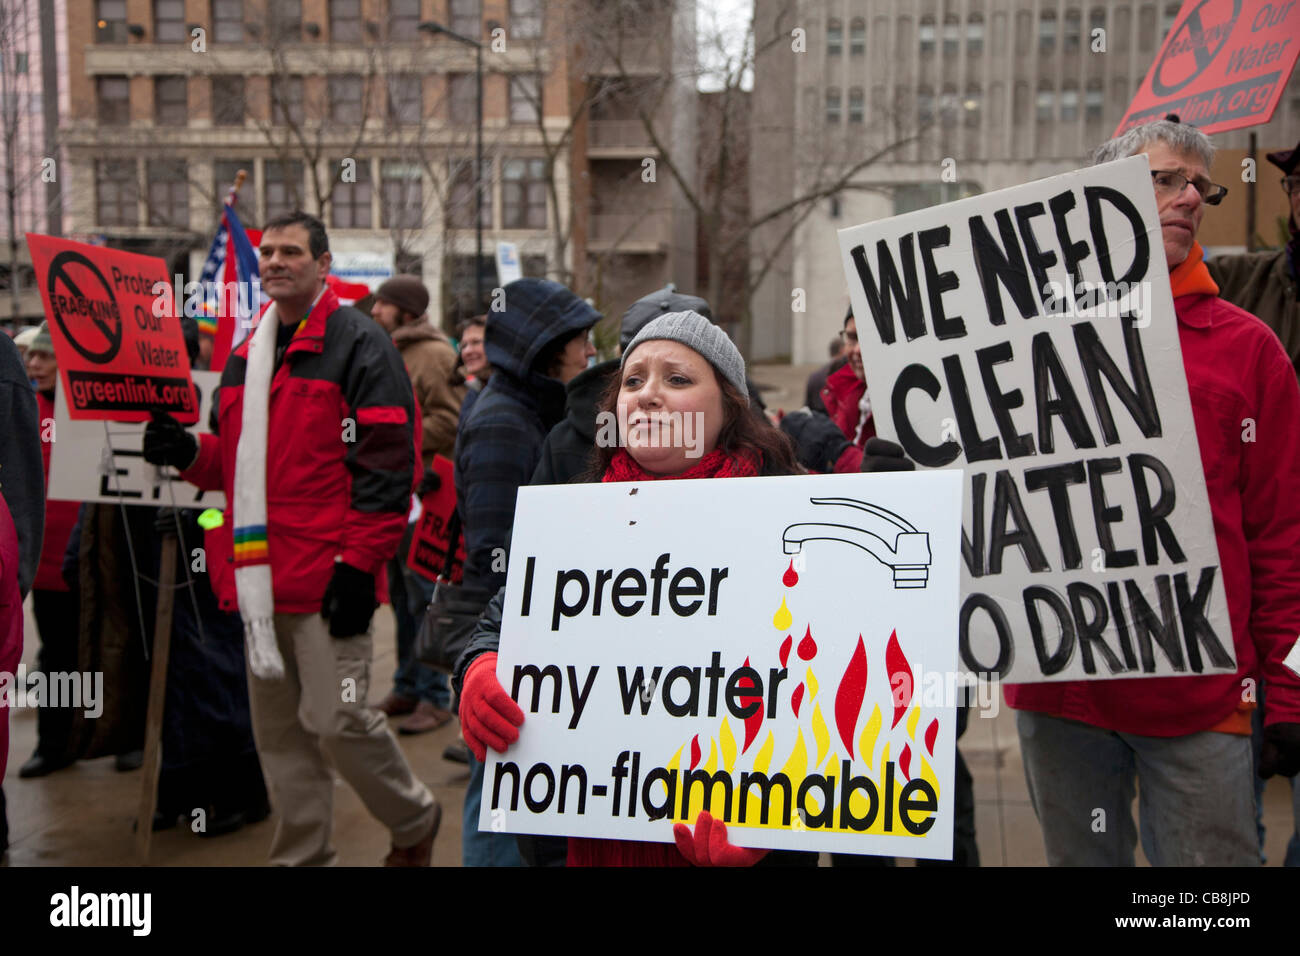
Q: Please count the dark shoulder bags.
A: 1